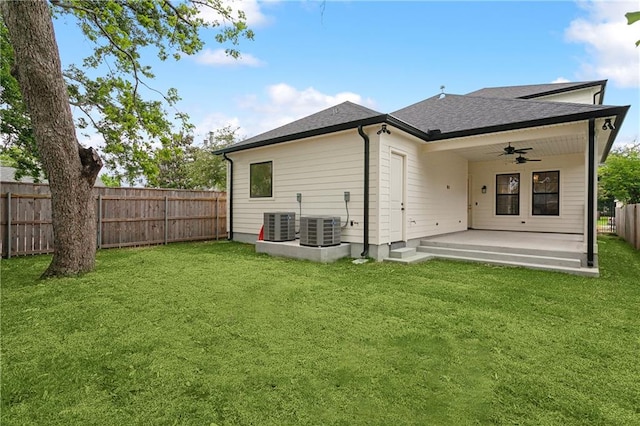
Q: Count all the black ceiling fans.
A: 2